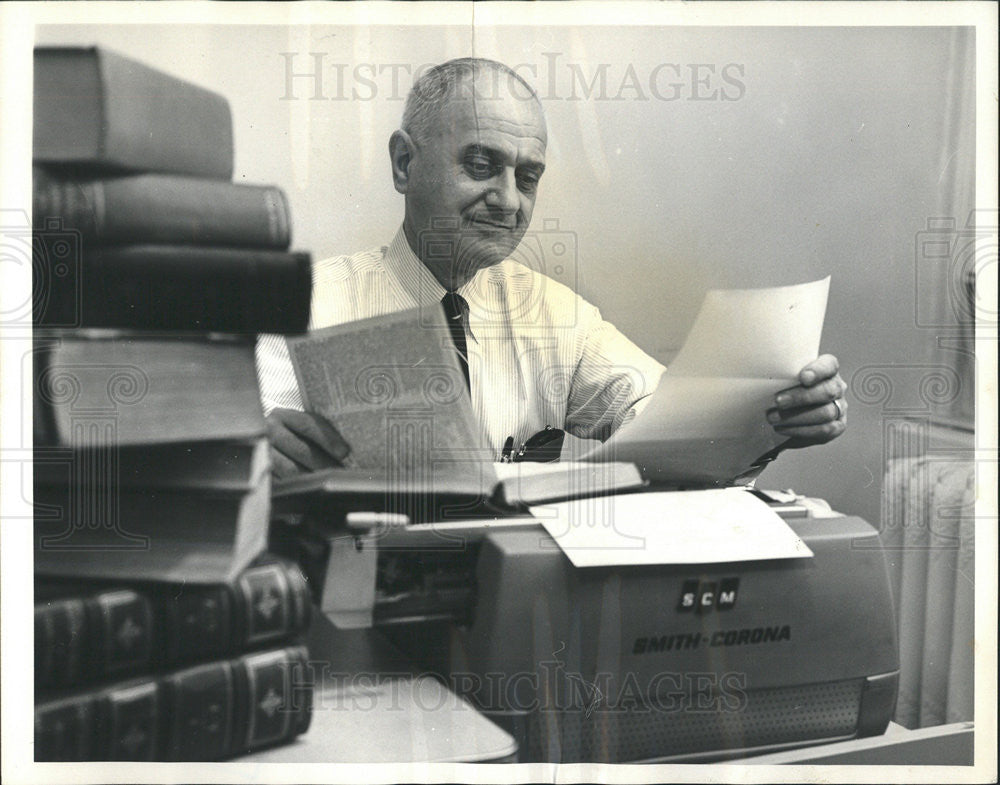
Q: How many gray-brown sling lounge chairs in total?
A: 0